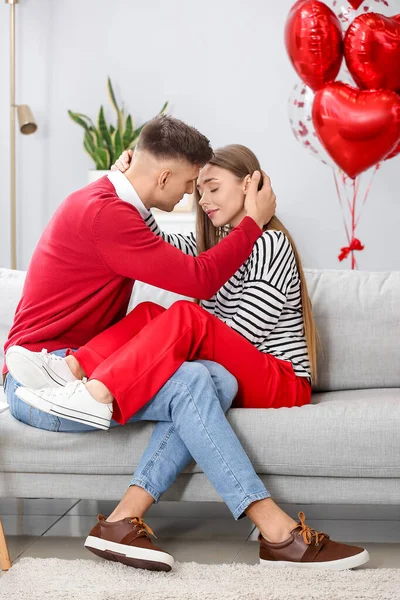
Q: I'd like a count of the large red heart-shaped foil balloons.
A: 3